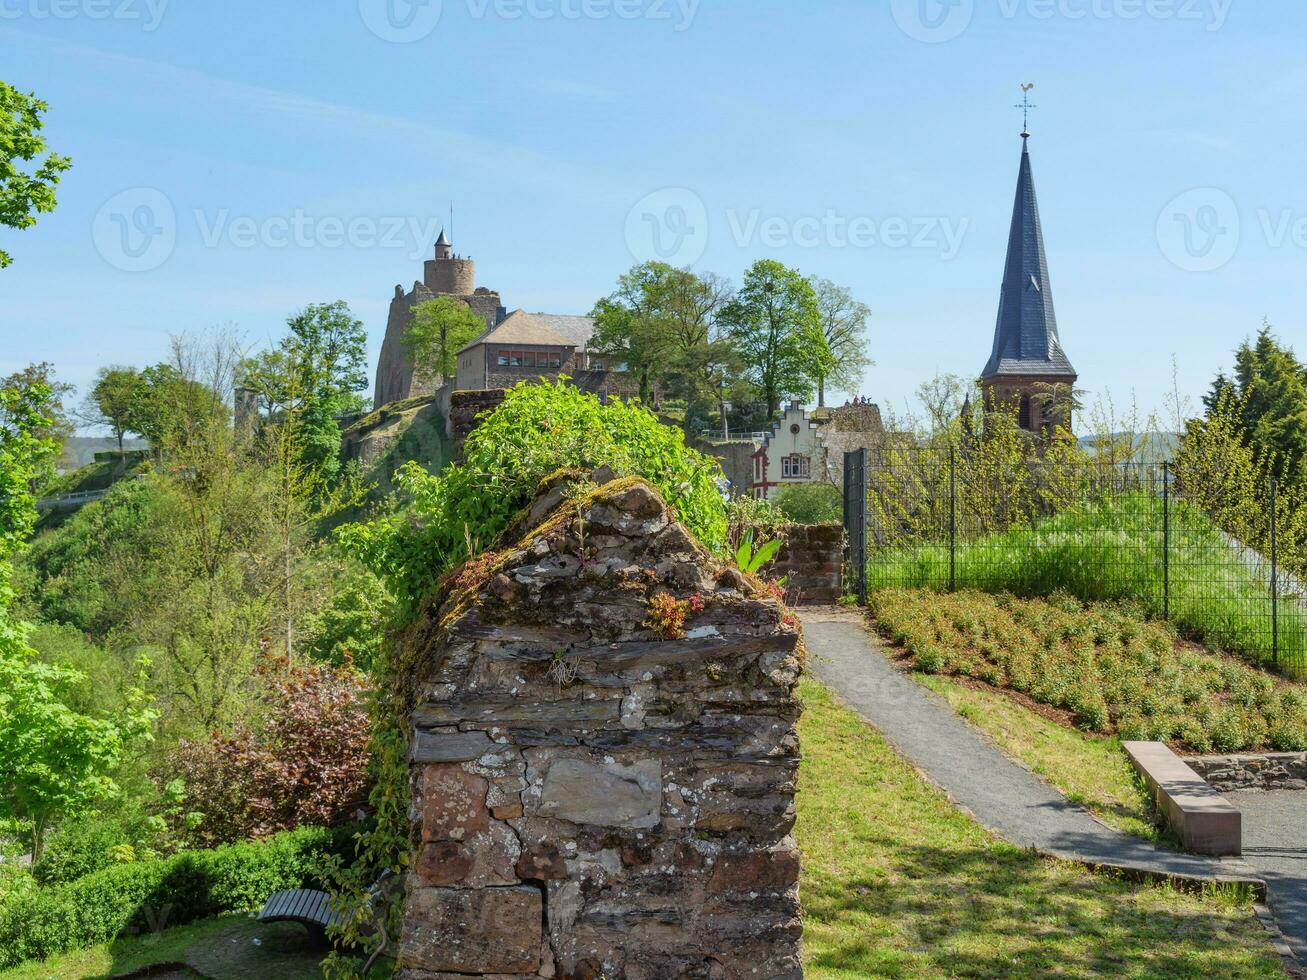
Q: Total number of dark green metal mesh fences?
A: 1